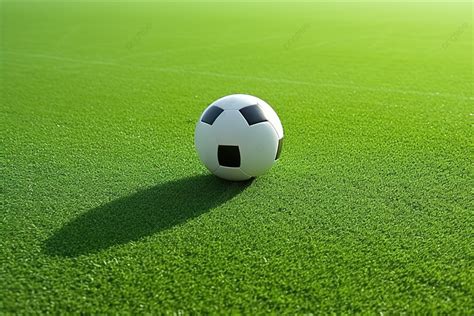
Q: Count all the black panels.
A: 4